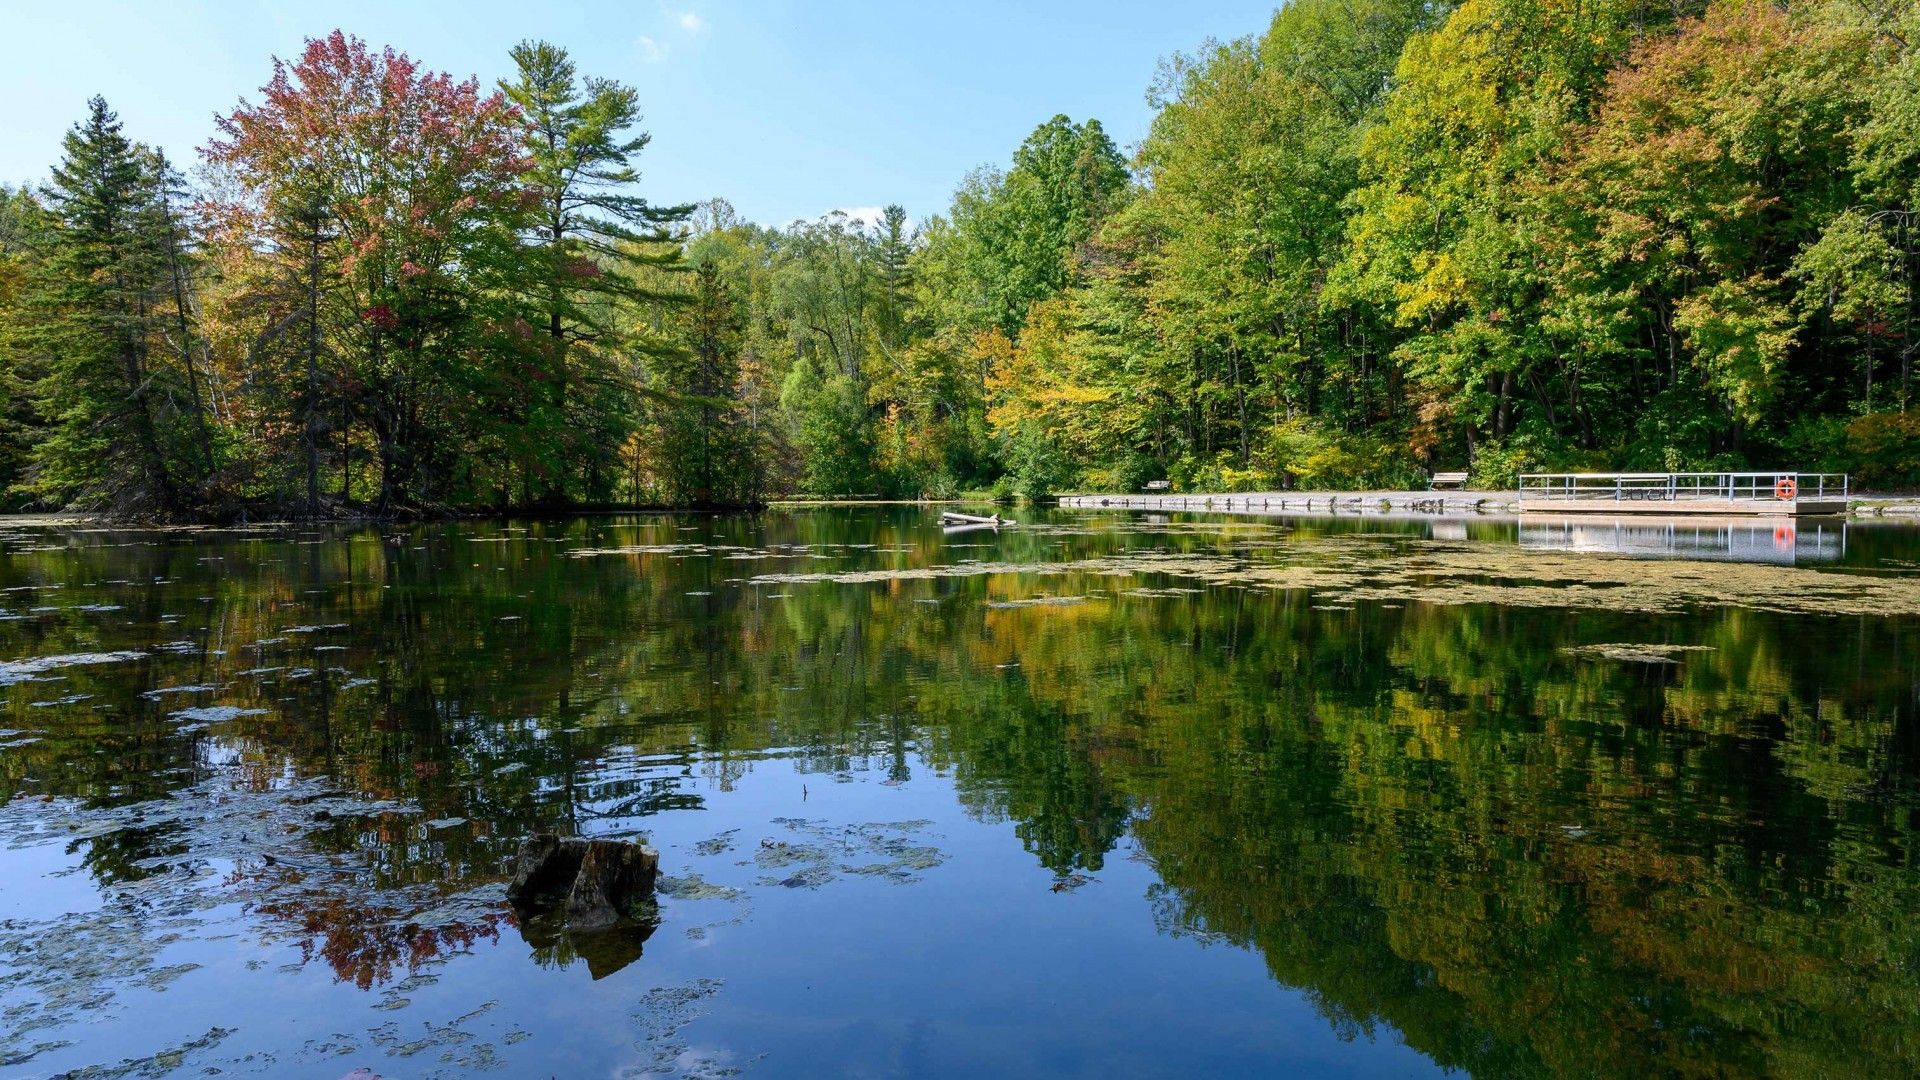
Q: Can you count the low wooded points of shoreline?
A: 1